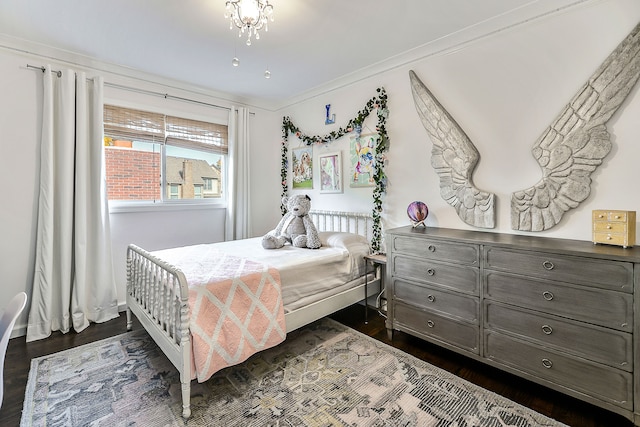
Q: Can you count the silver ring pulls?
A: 8